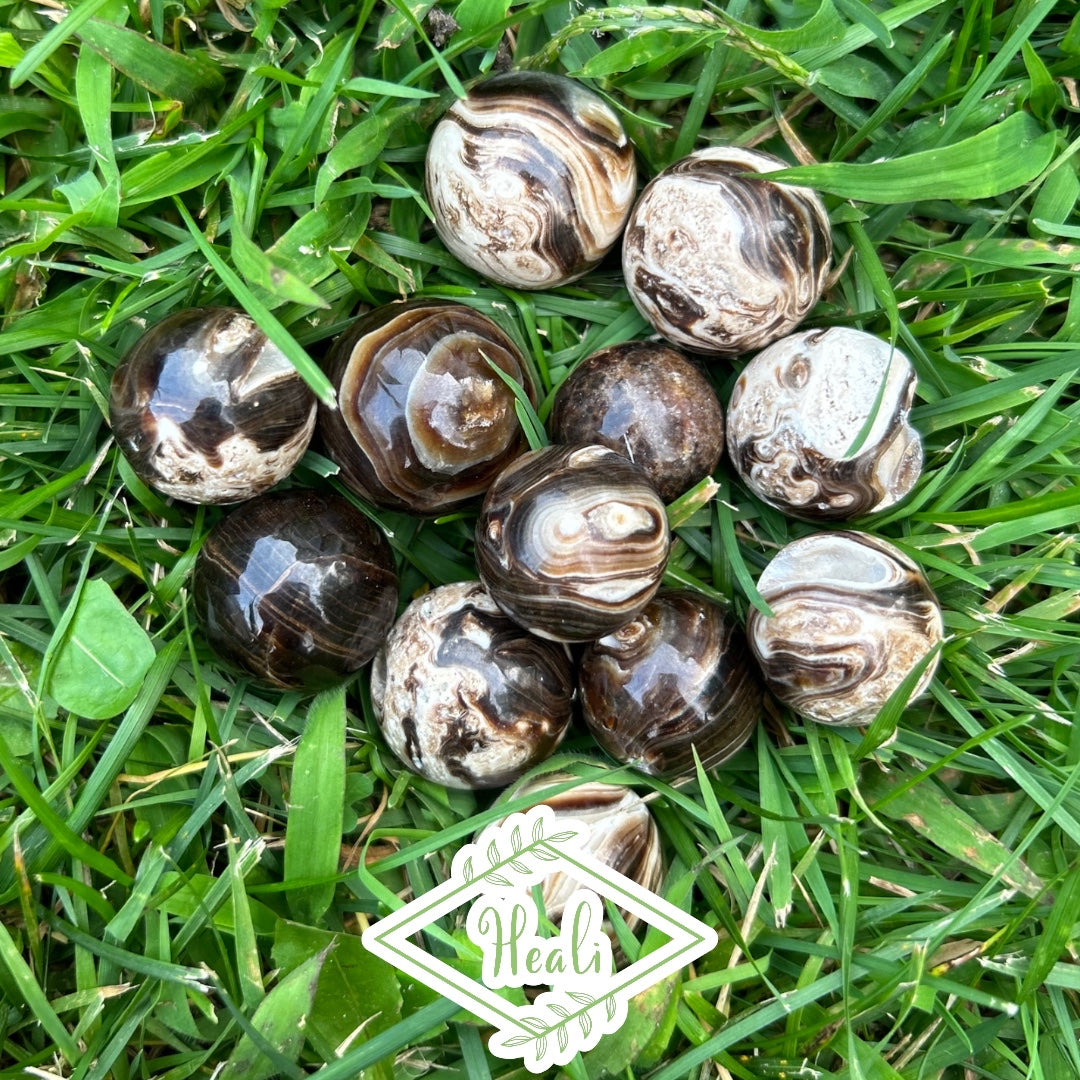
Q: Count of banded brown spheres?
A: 12